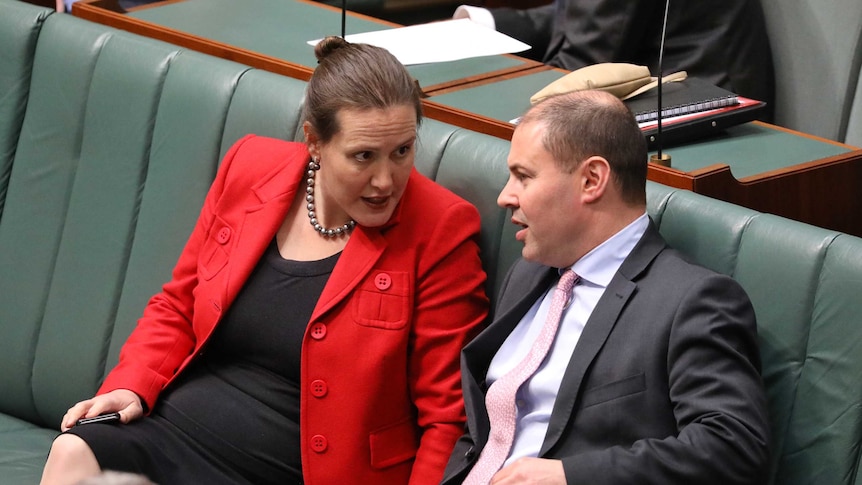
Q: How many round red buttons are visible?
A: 5